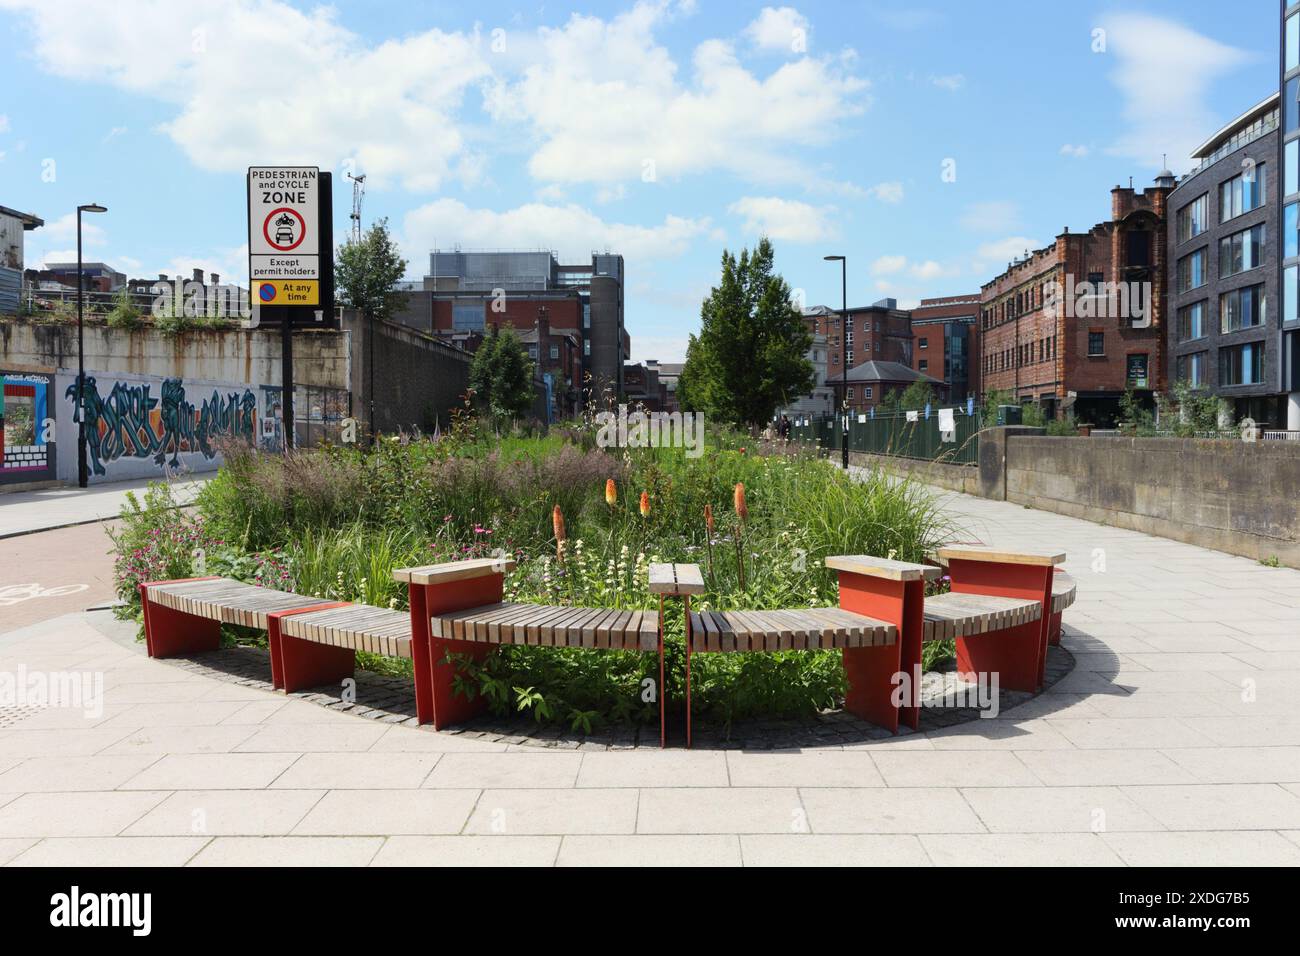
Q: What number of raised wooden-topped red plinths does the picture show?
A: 4